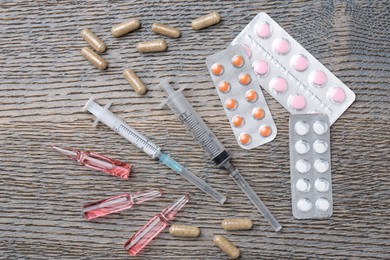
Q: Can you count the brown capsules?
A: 10